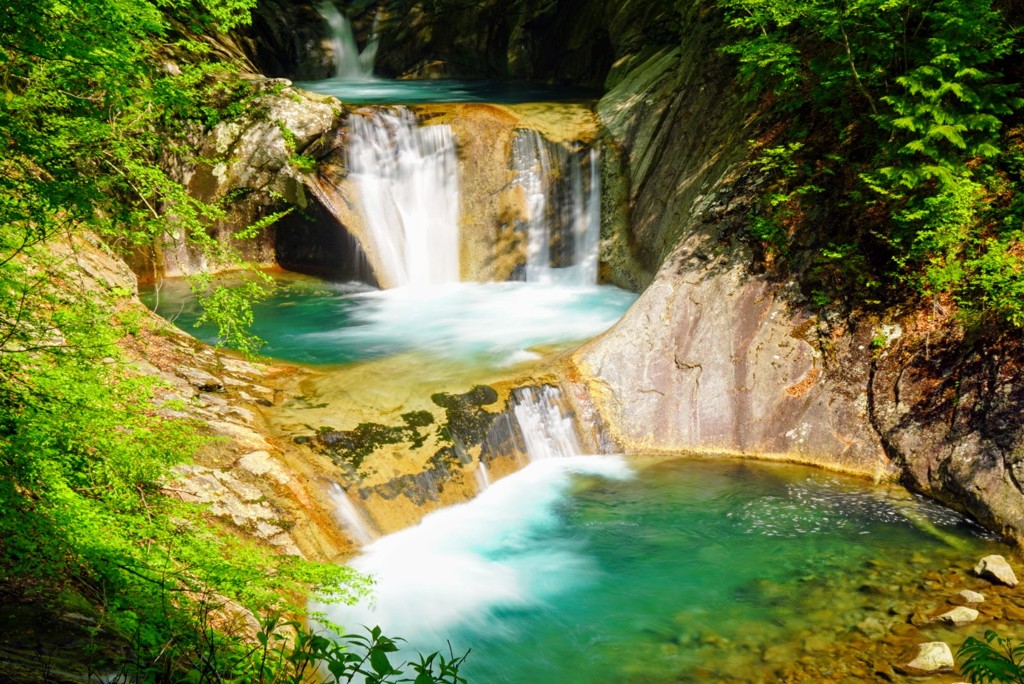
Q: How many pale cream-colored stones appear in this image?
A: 4